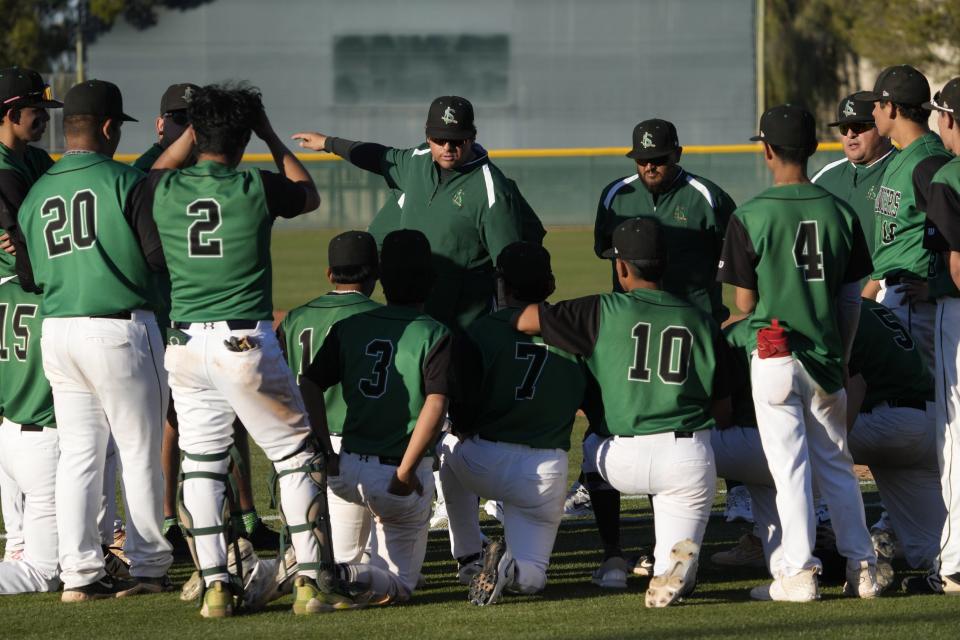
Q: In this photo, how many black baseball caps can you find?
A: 13